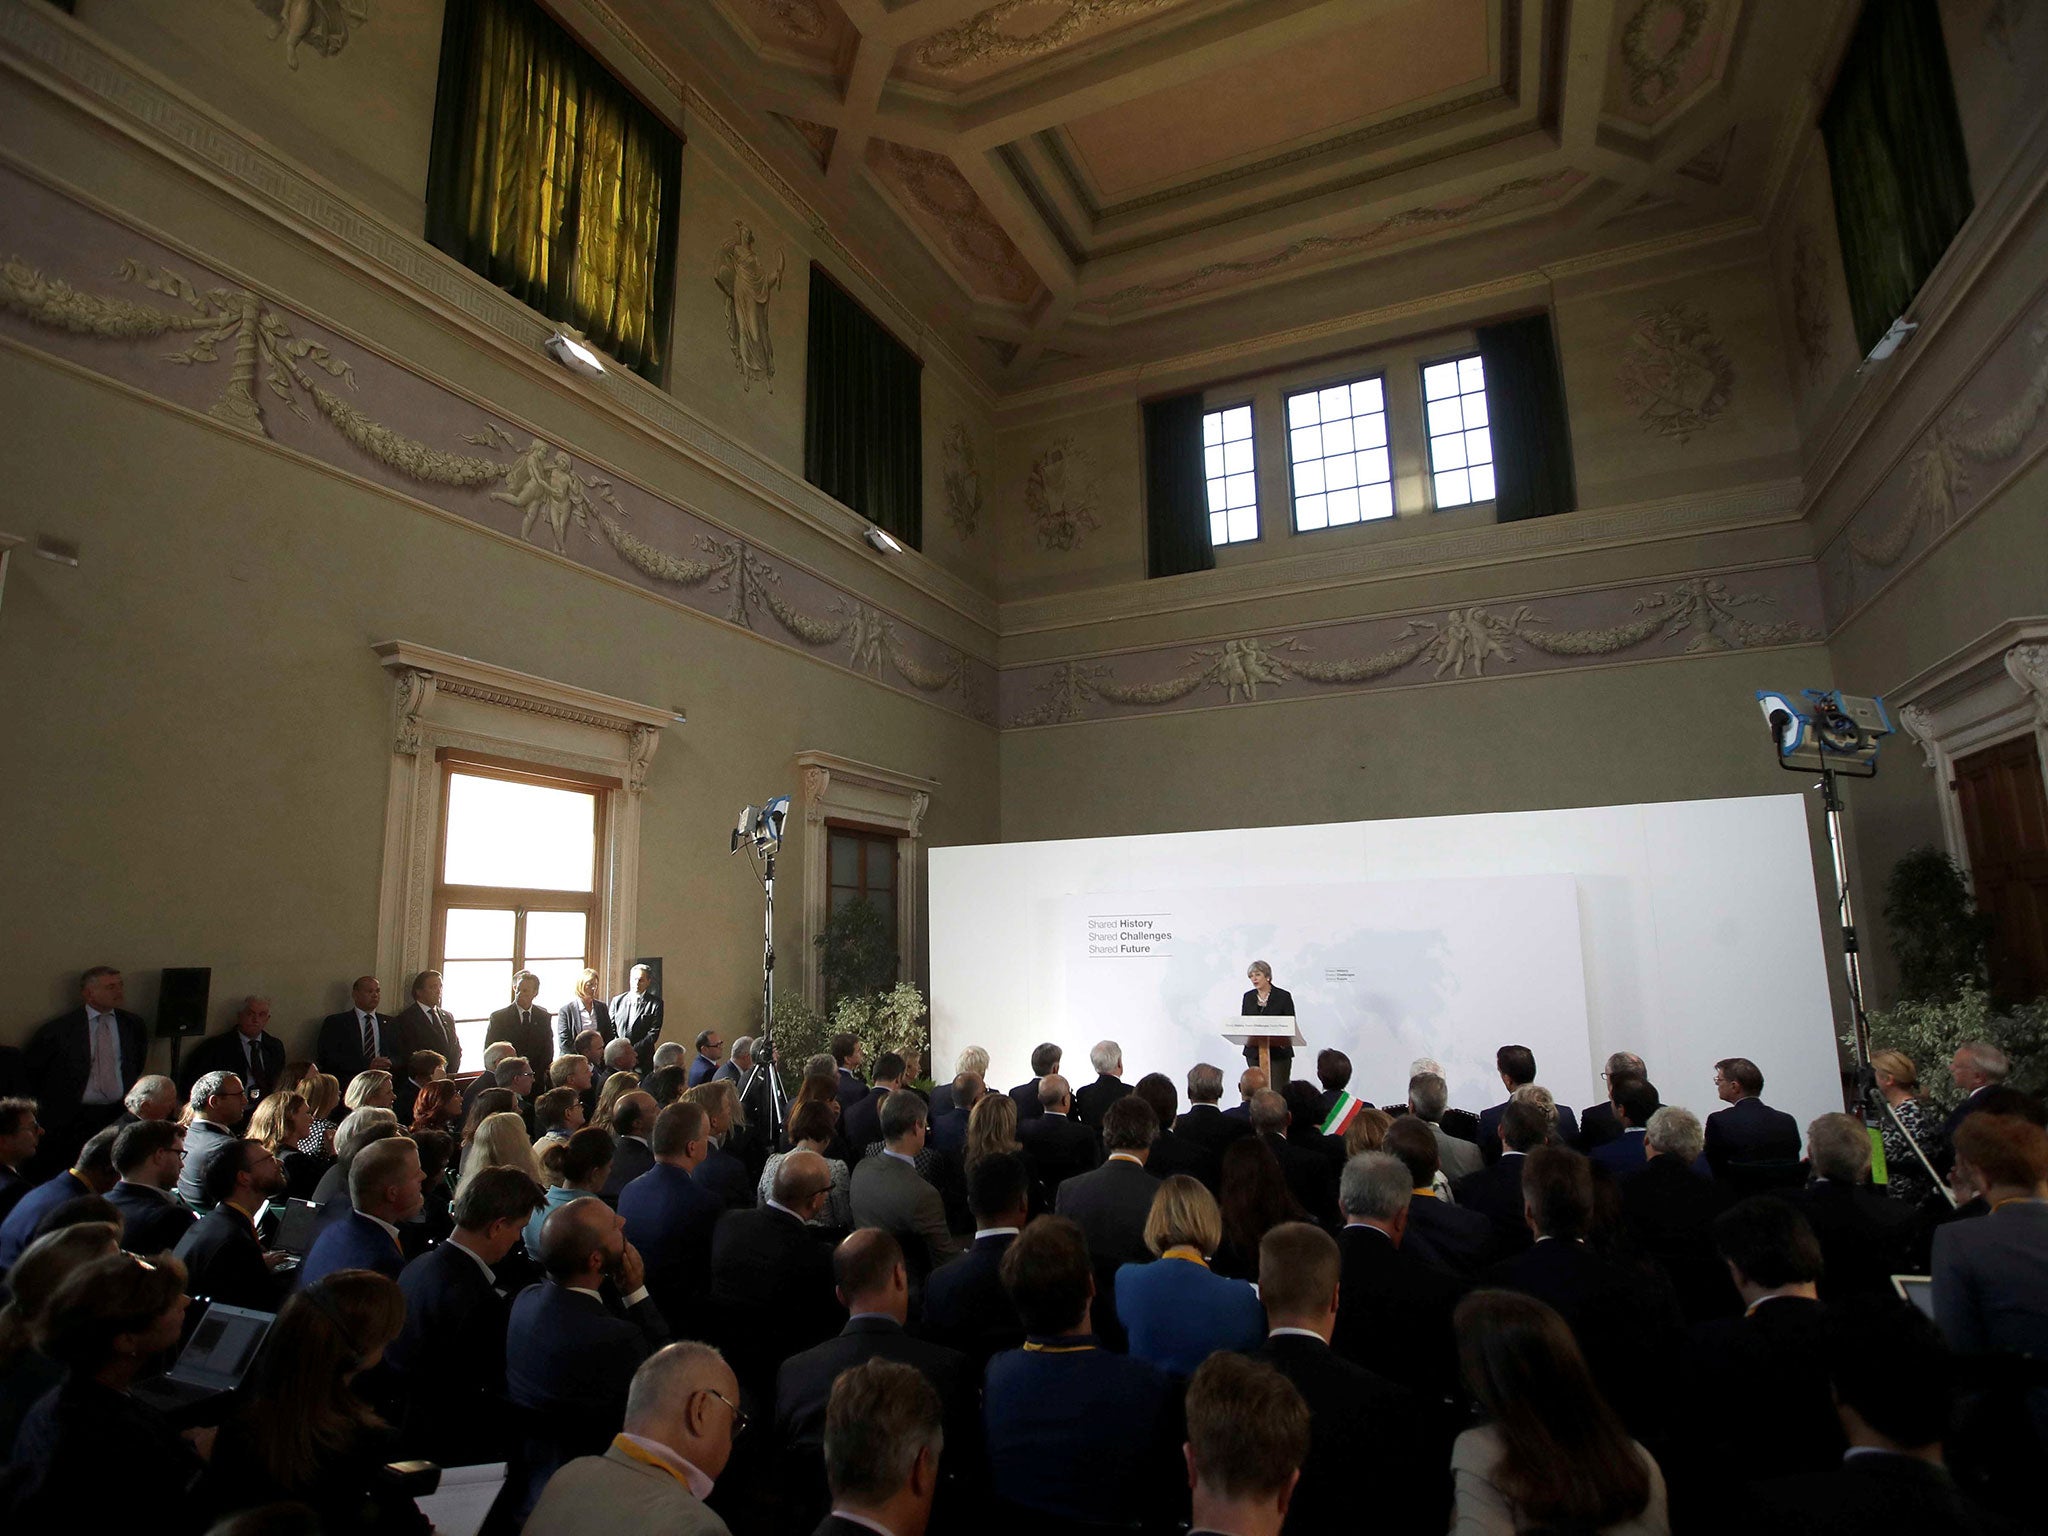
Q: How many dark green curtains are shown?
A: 5